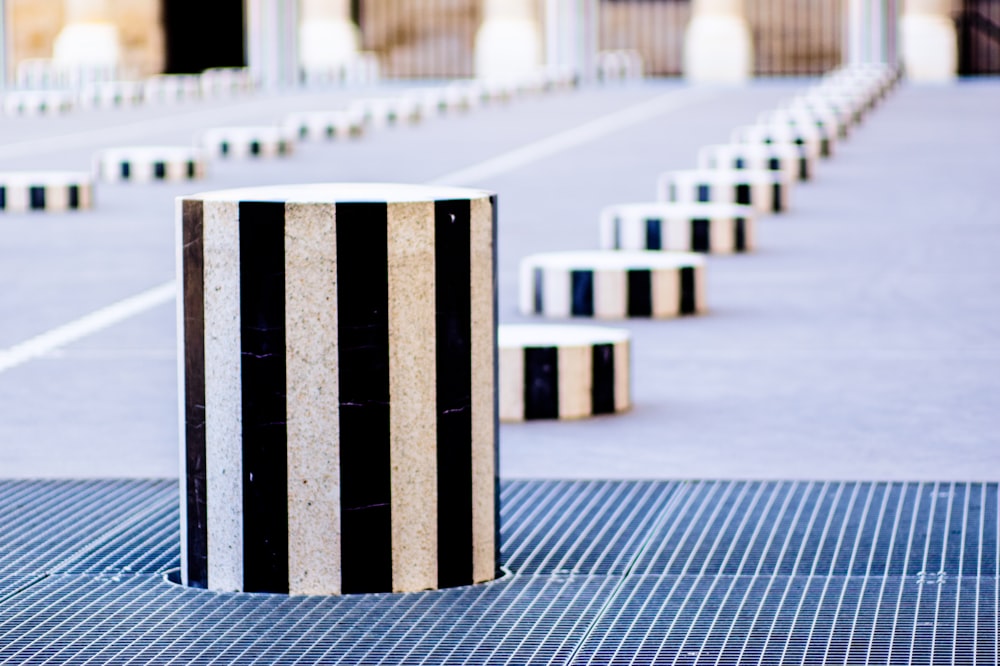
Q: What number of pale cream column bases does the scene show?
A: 5